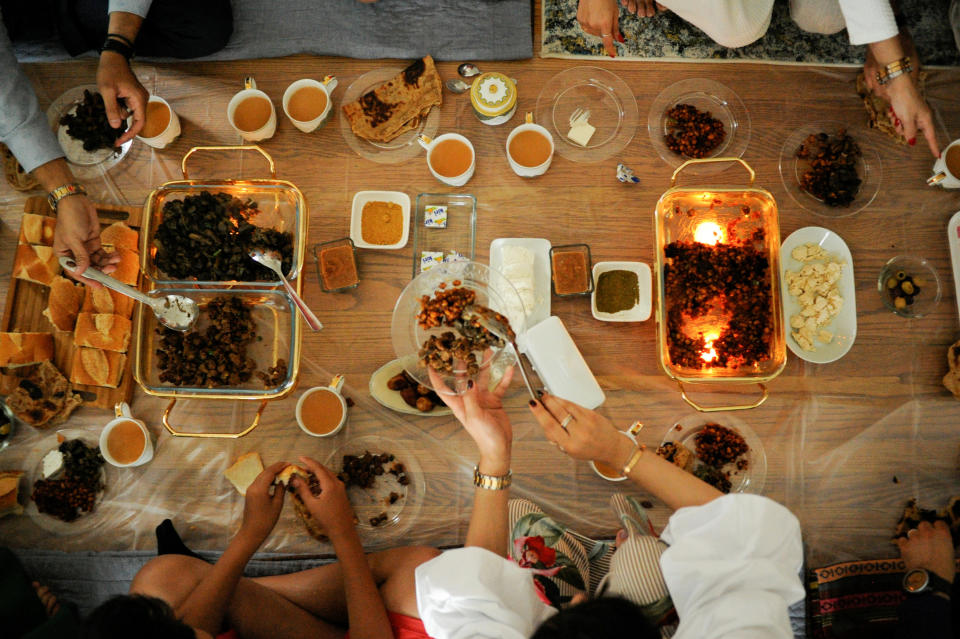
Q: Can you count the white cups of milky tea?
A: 9